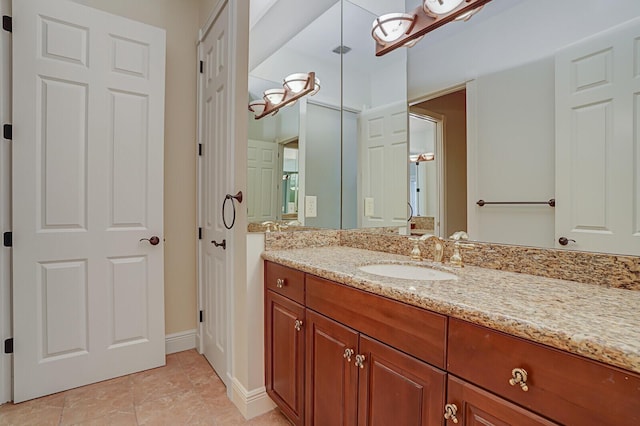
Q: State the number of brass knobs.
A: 6